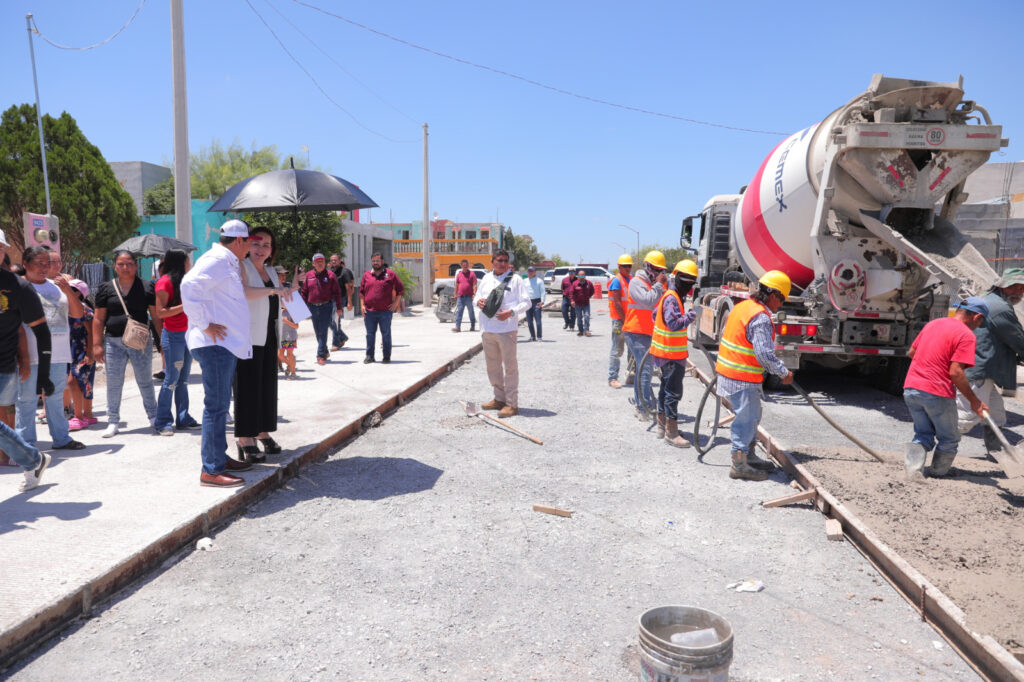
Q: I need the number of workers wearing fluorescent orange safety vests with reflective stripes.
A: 4